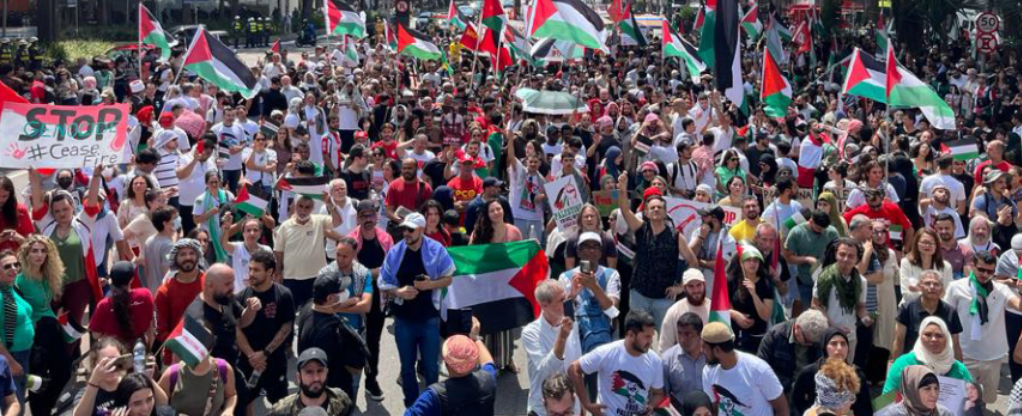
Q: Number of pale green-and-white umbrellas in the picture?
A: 1